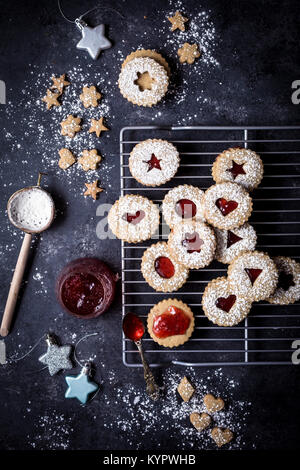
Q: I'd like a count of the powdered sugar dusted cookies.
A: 12